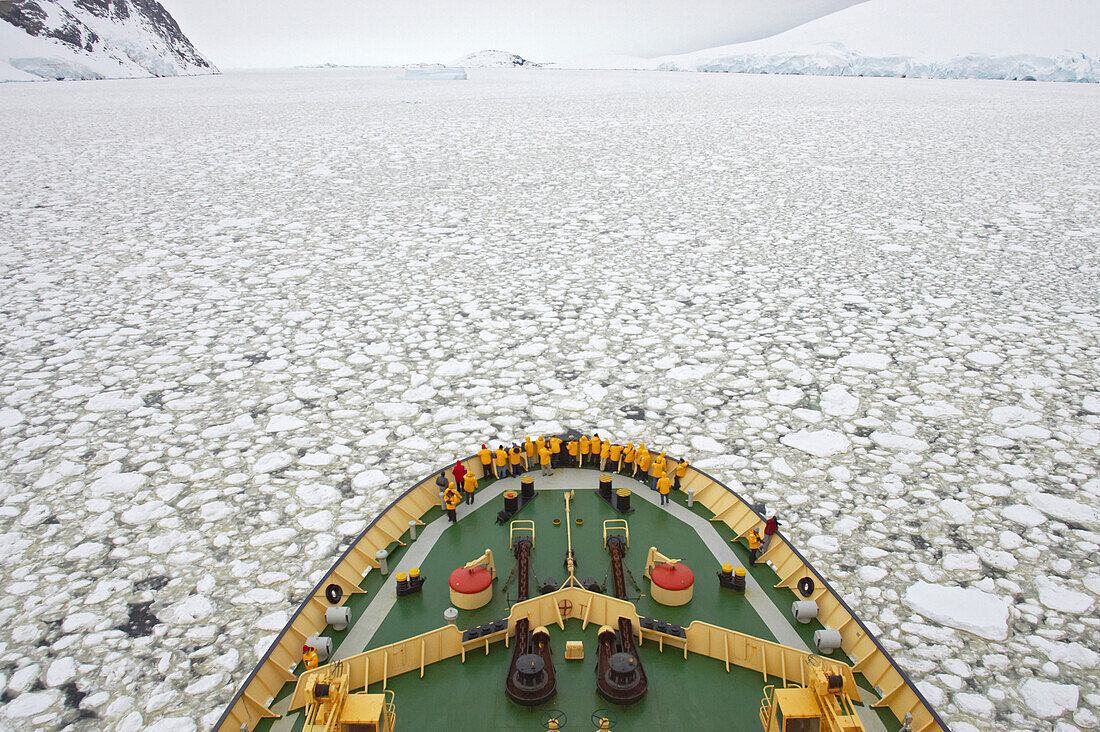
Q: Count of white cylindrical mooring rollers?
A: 4